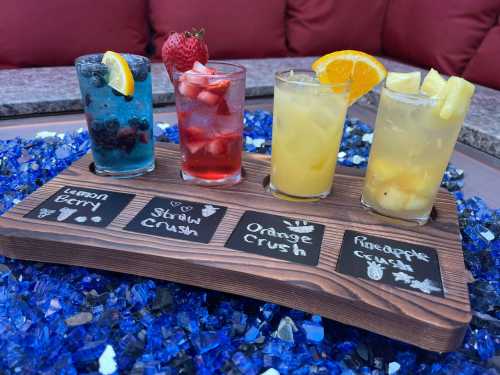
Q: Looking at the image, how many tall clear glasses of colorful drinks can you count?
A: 4